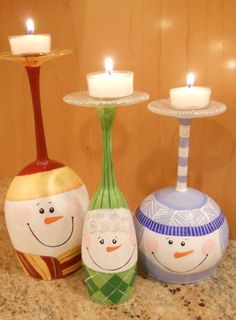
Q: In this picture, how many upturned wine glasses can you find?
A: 3